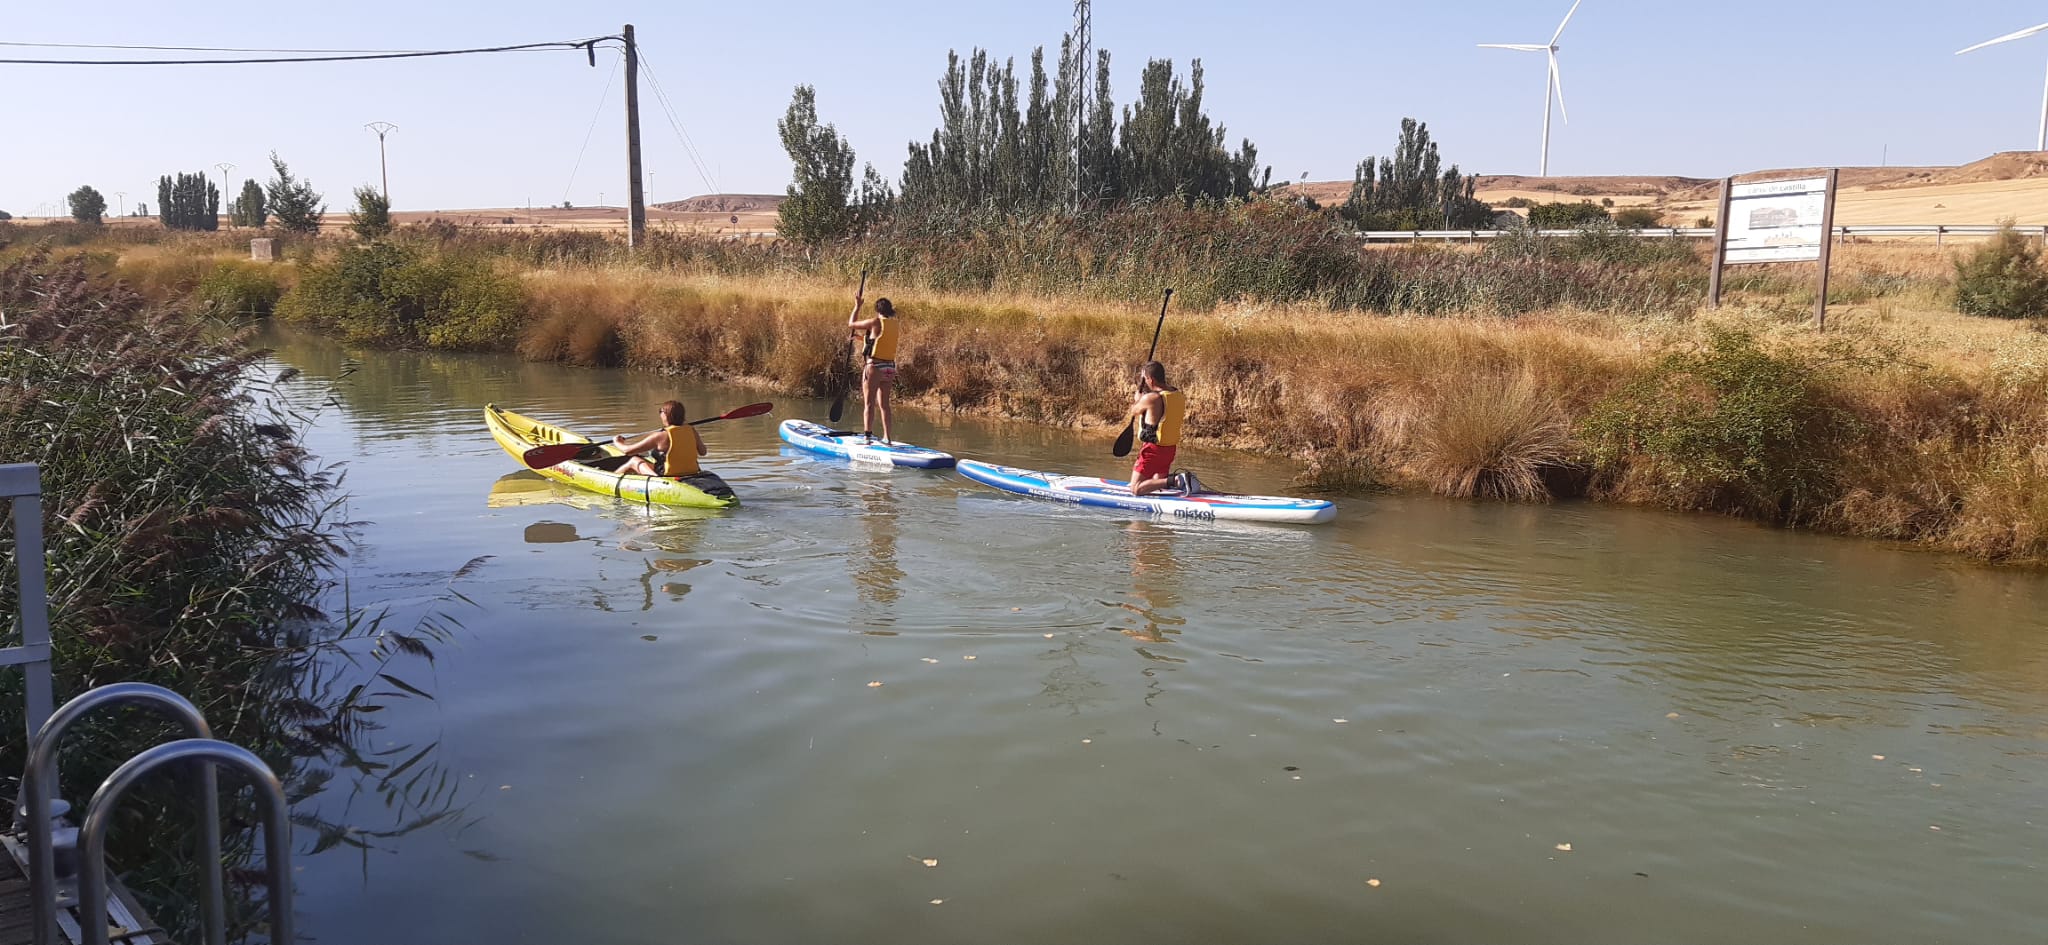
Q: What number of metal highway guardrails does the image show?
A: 1